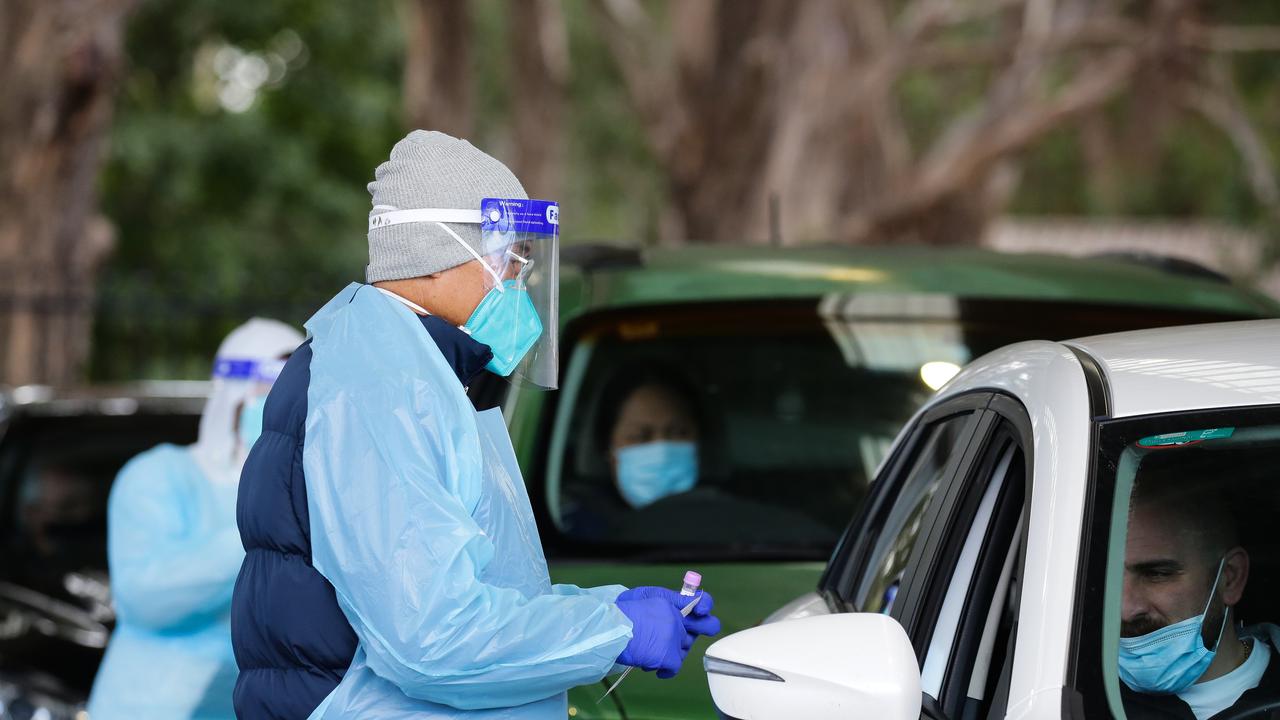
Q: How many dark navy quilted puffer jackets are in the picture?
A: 1